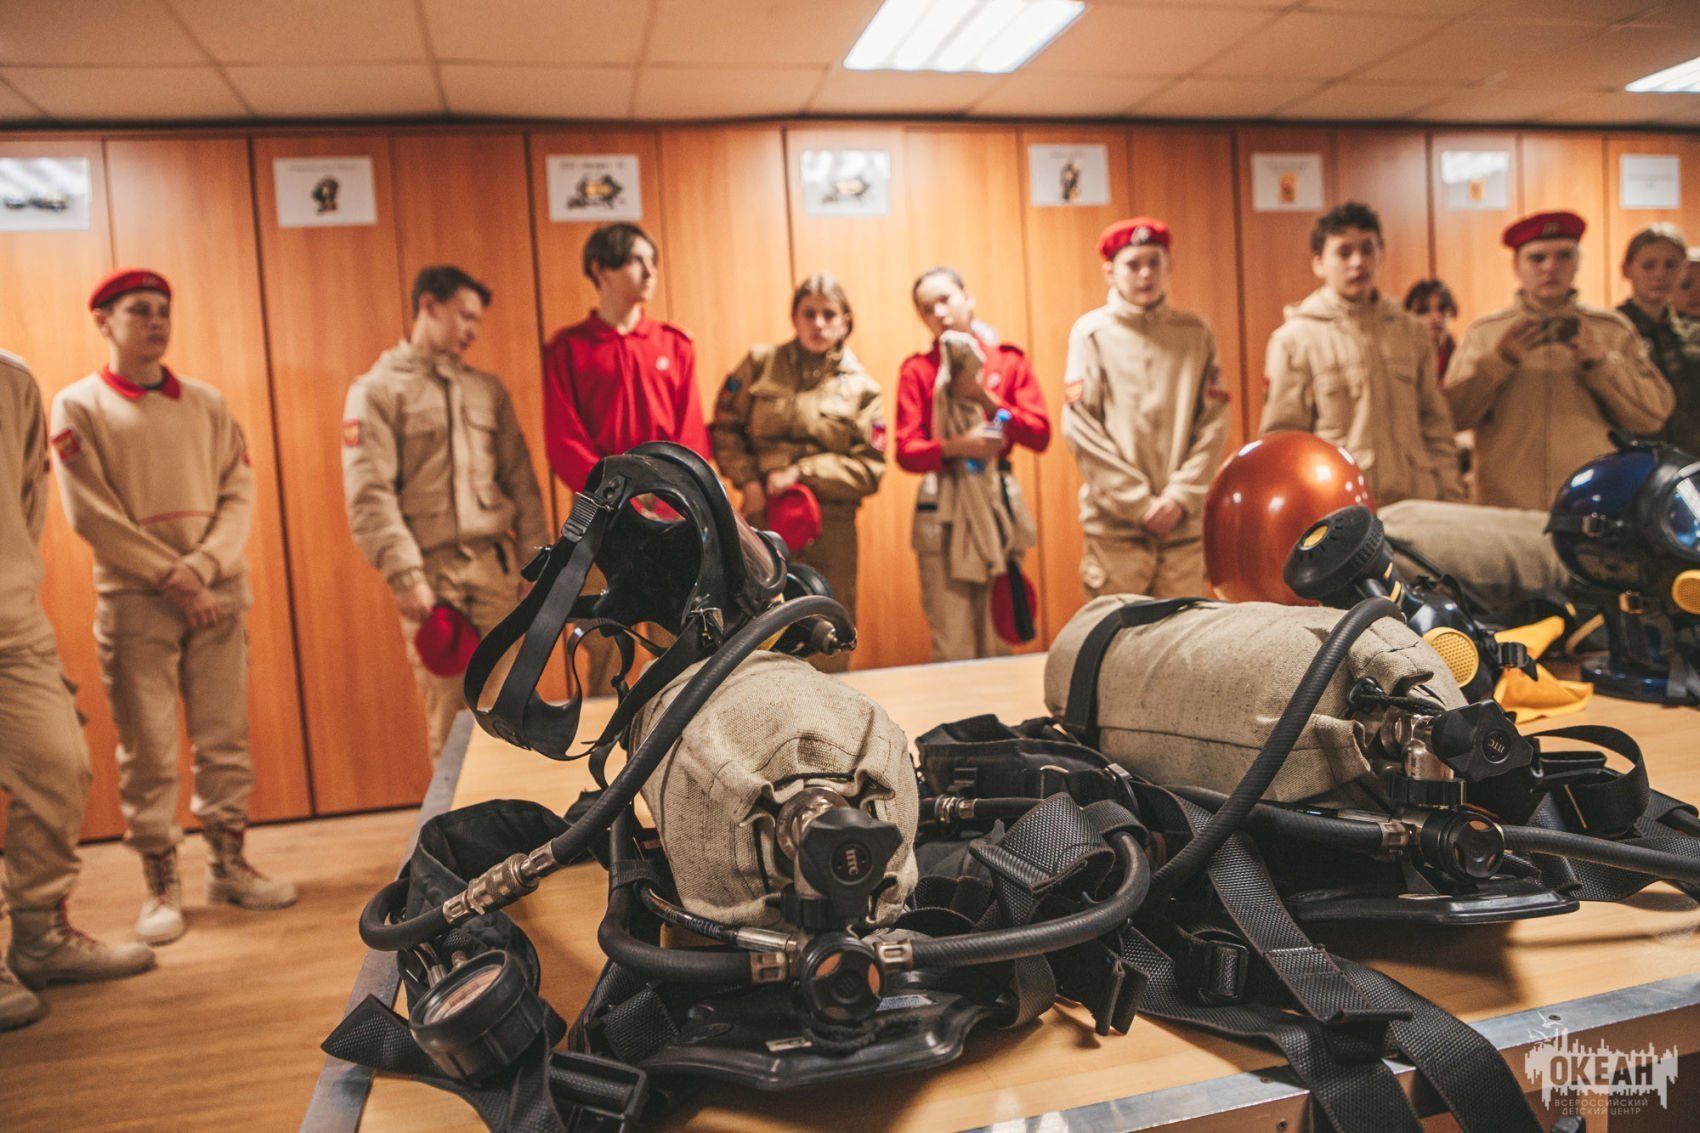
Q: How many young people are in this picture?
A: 12